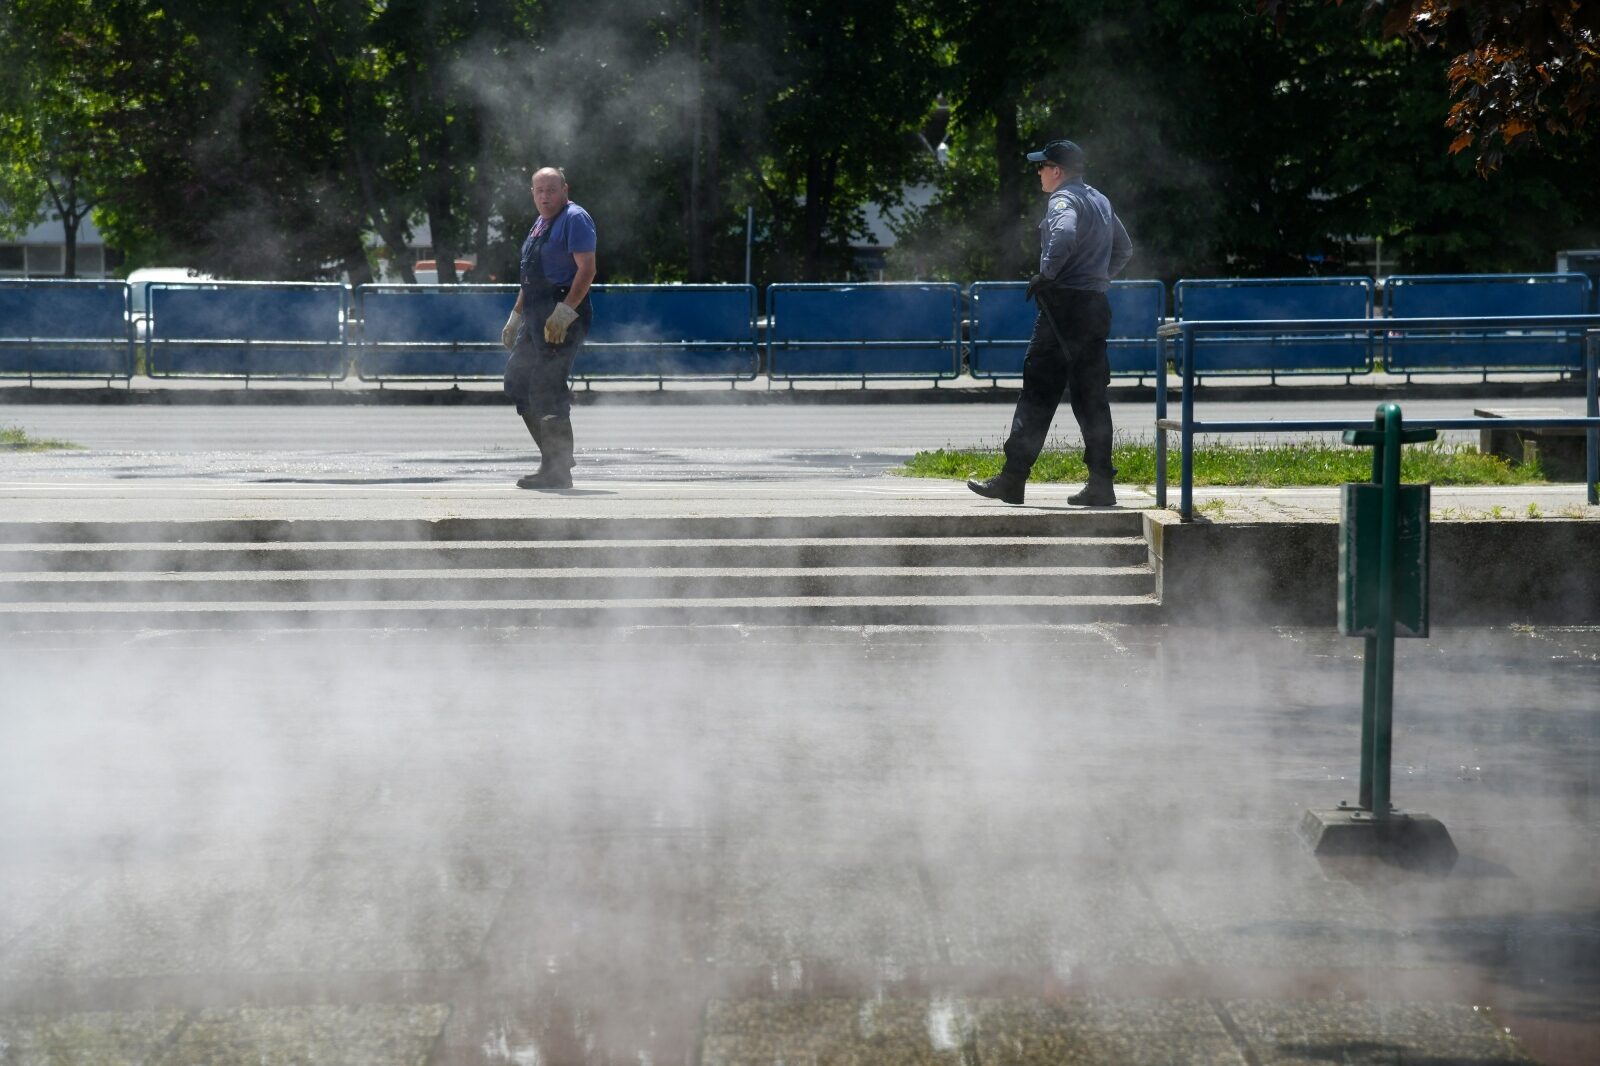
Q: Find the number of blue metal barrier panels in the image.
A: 8